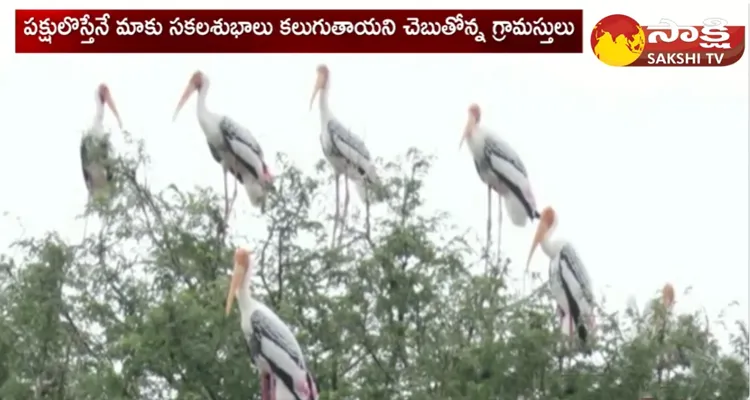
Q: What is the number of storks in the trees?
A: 7